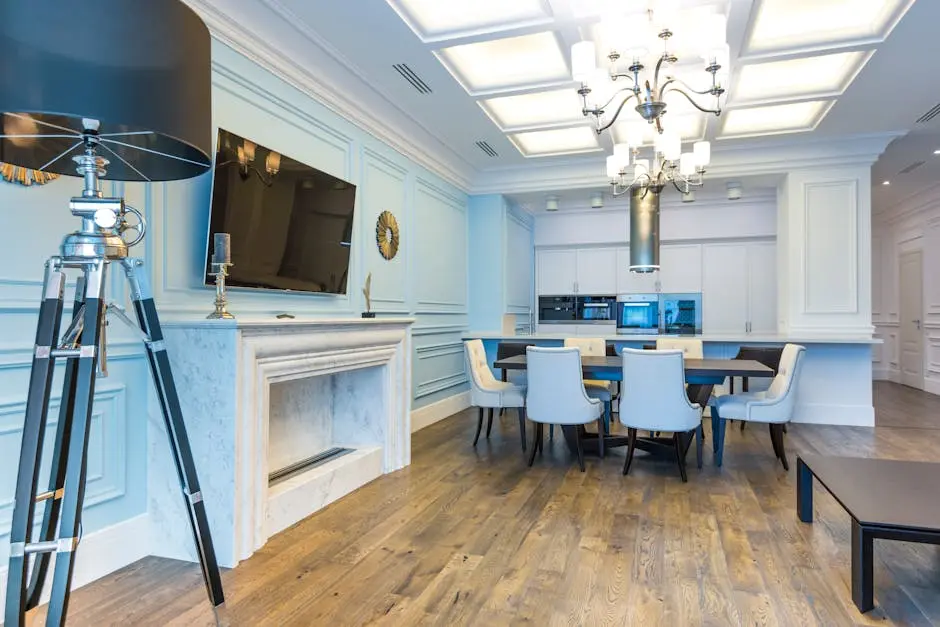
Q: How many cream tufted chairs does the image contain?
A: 6